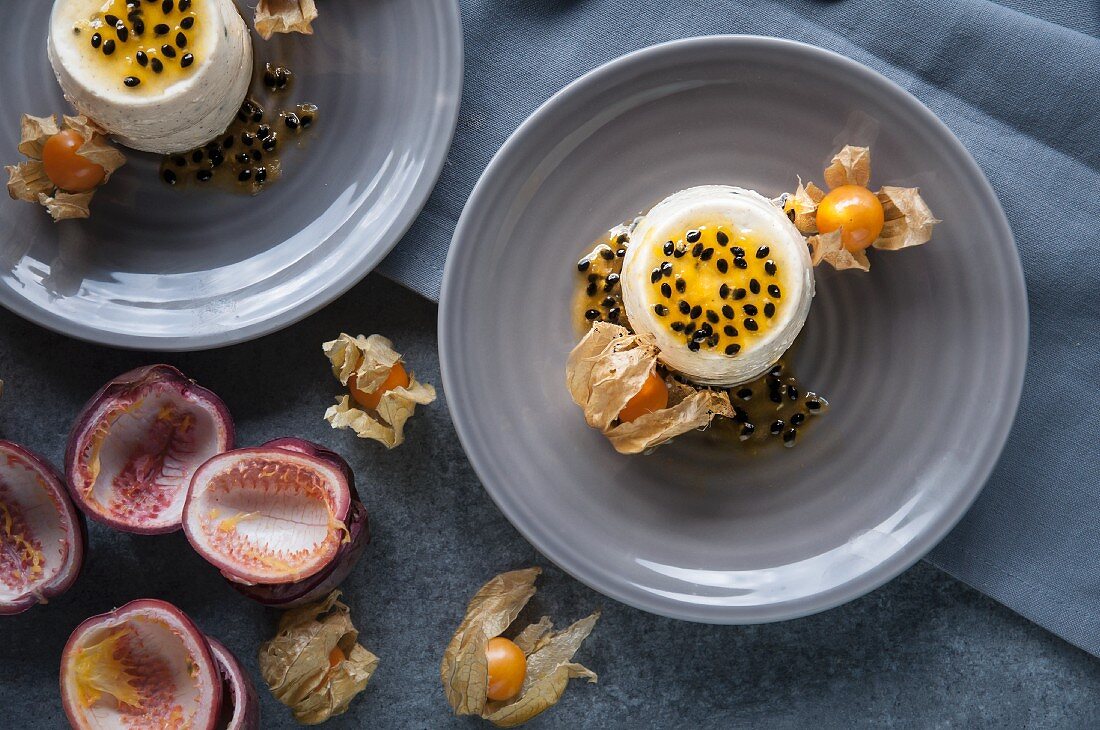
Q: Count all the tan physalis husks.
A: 7